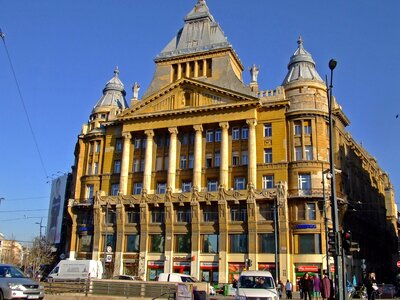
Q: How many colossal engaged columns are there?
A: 6